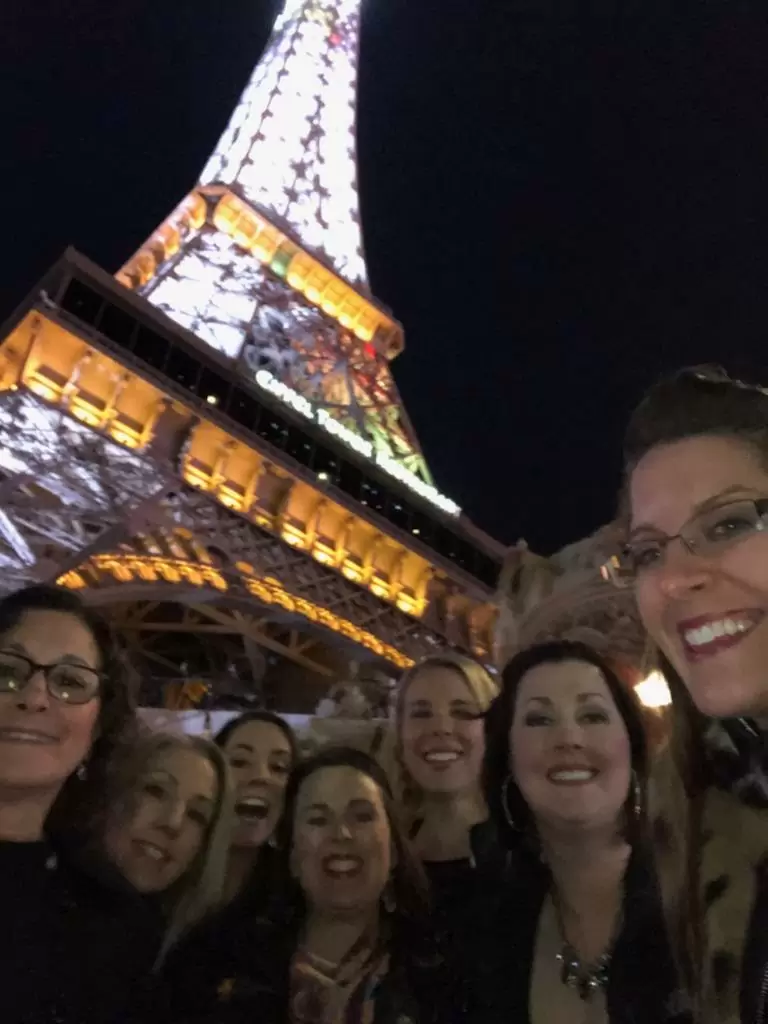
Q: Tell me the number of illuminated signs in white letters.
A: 1